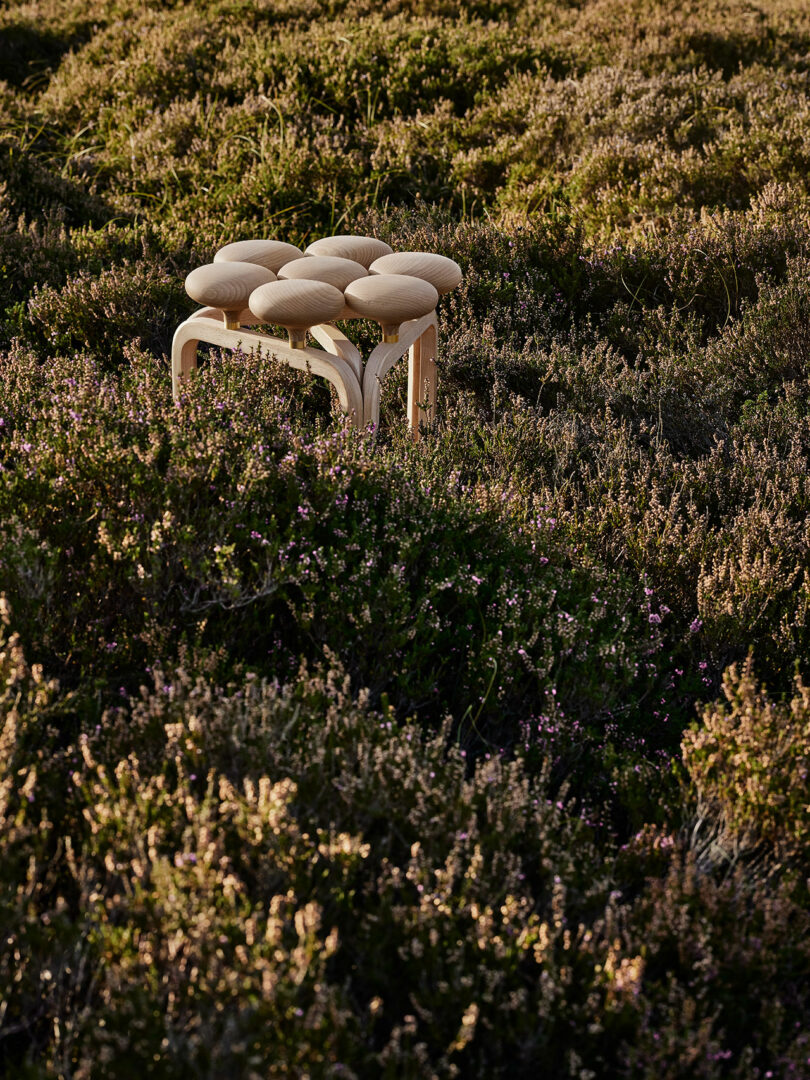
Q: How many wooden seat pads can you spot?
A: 7